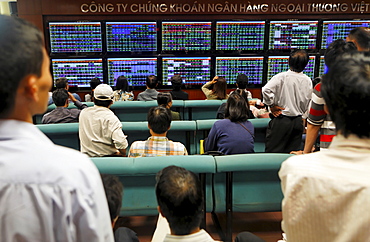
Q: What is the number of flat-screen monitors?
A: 12